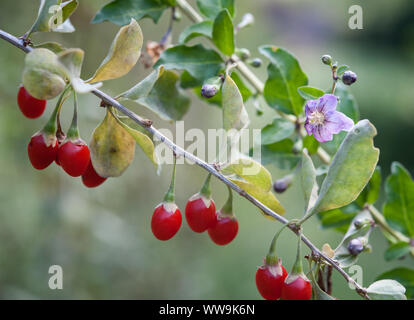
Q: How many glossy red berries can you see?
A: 9